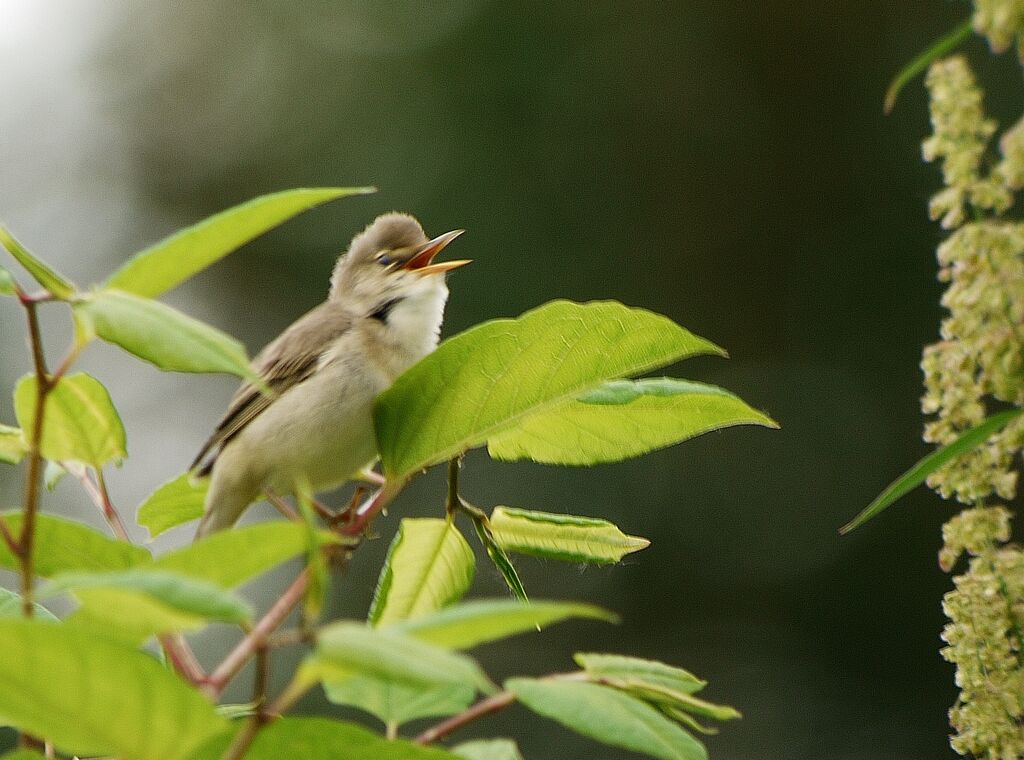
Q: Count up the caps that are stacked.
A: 0